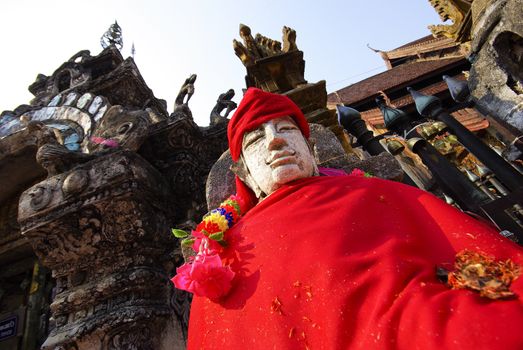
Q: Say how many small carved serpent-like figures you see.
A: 2